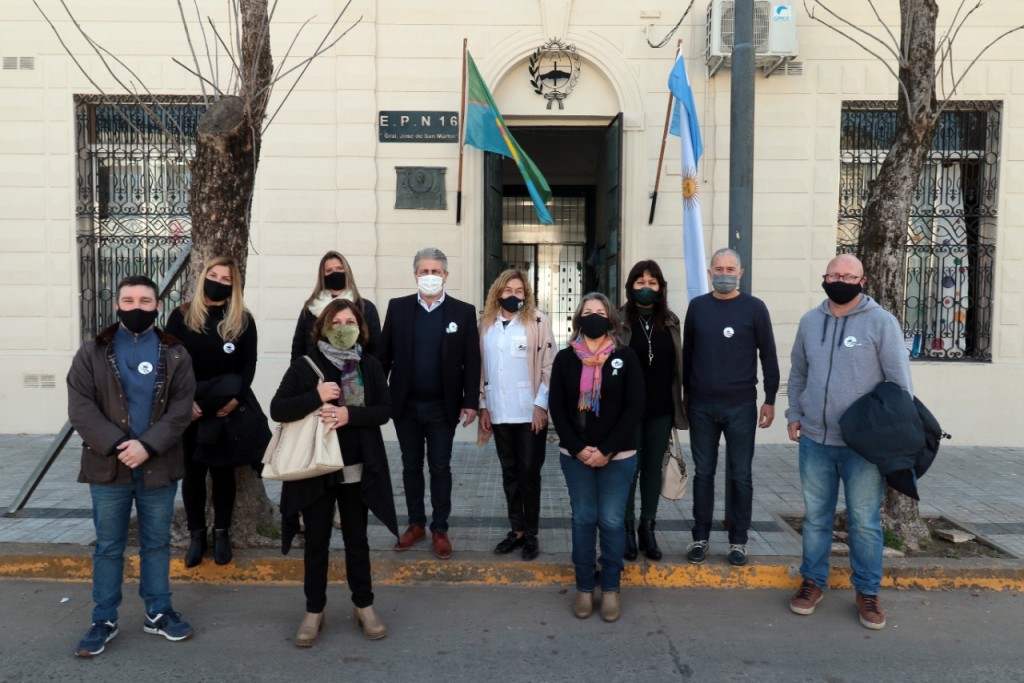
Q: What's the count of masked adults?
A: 10